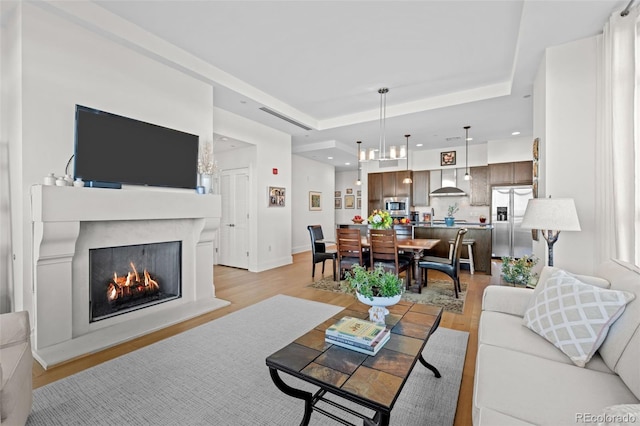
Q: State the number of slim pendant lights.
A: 3